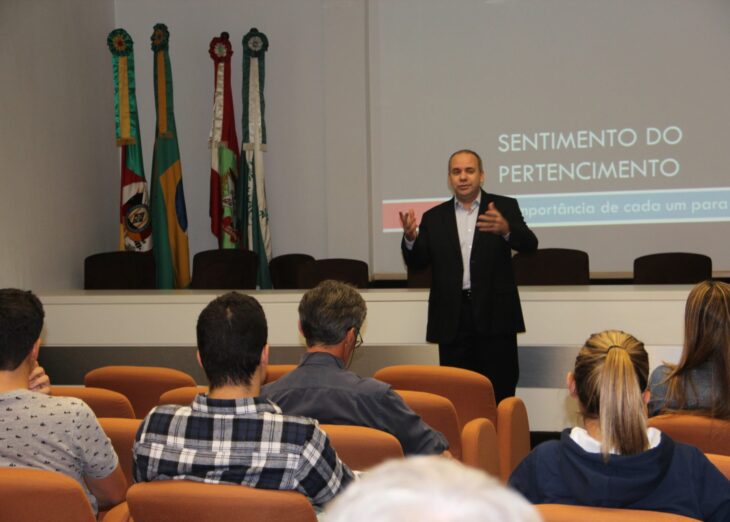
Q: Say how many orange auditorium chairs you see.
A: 13